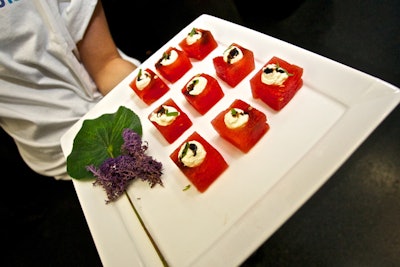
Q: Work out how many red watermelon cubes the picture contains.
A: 9